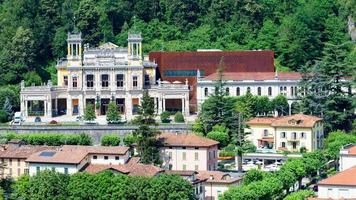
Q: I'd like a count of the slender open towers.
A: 2